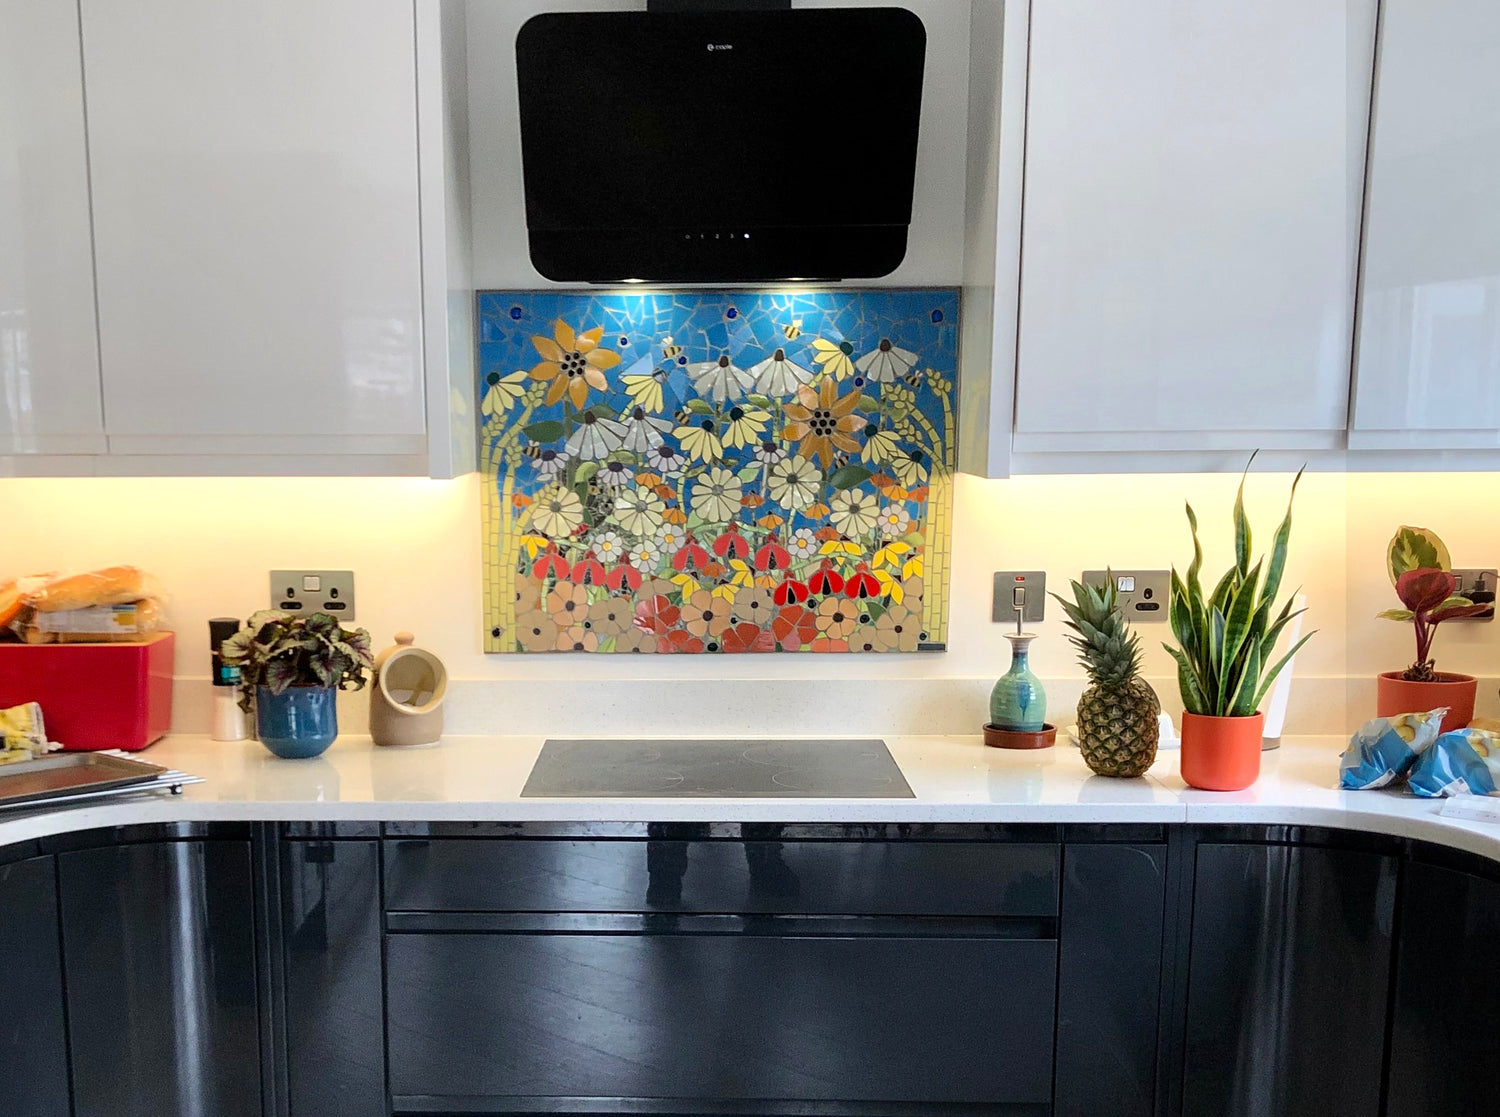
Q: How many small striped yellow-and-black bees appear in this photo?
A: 6